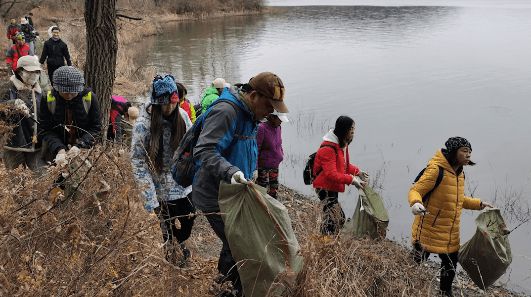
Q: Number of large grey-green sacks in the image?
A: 3